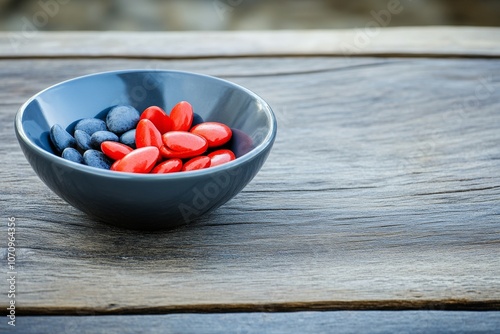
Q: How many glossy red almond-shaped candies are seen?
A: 10